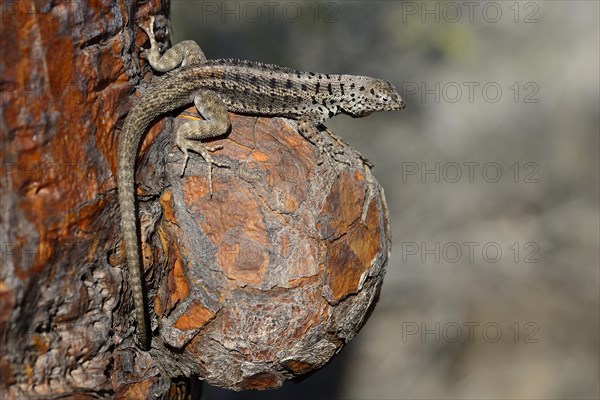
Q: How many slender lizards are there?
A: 1